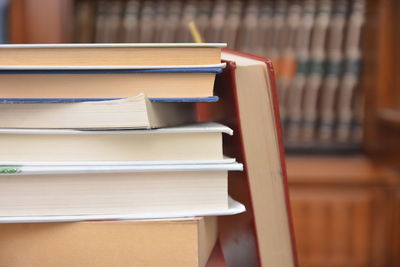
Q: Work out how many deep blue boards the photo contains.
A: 2